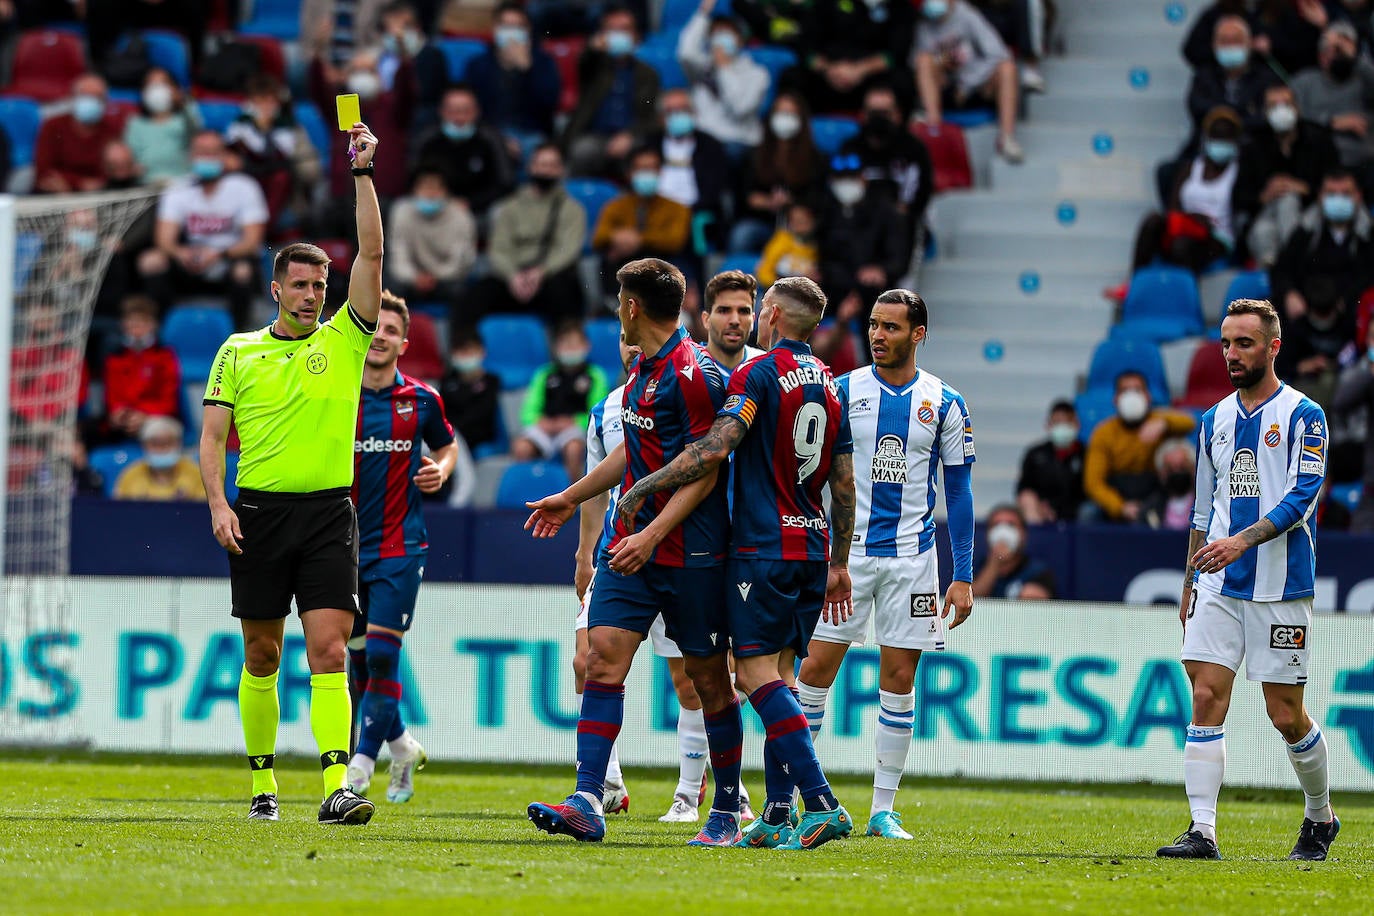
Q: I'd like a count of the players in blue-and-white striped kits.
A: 4